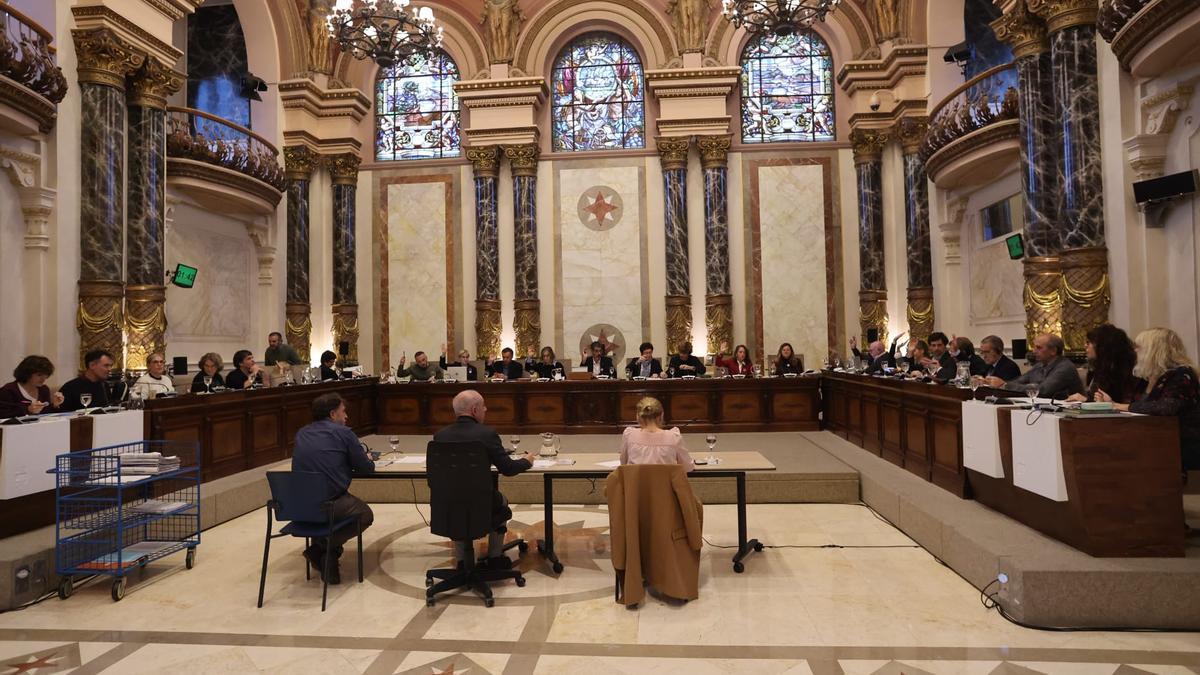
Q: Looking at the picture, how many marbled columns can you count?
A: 12